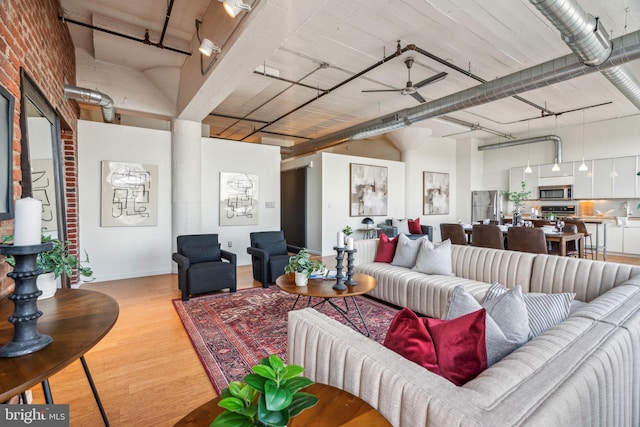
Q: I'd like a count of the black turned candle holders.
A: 3